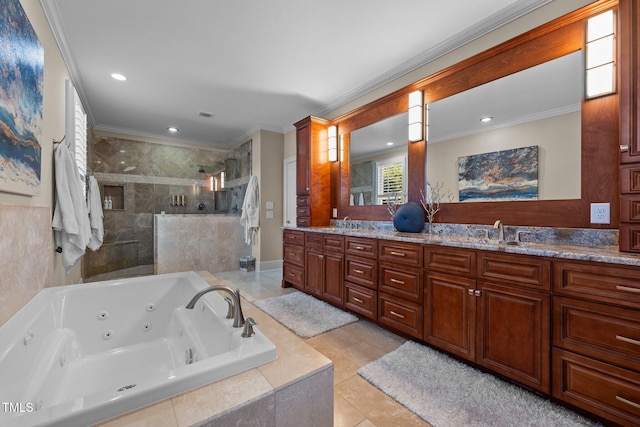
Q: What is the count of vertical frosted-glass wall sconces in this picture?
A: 3